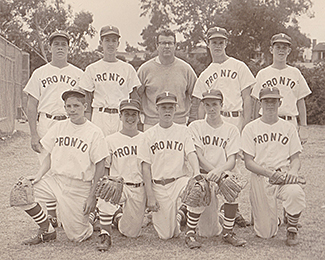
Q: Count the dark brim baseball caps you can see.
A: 9